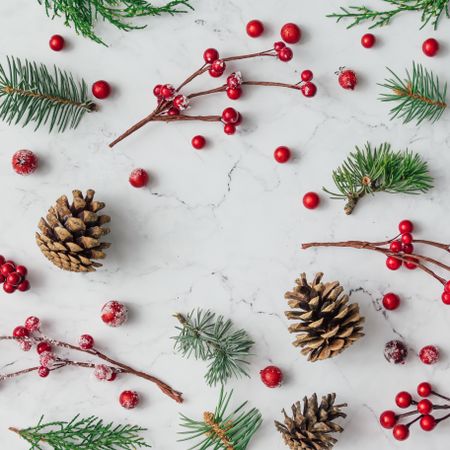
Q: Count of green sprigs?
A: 8